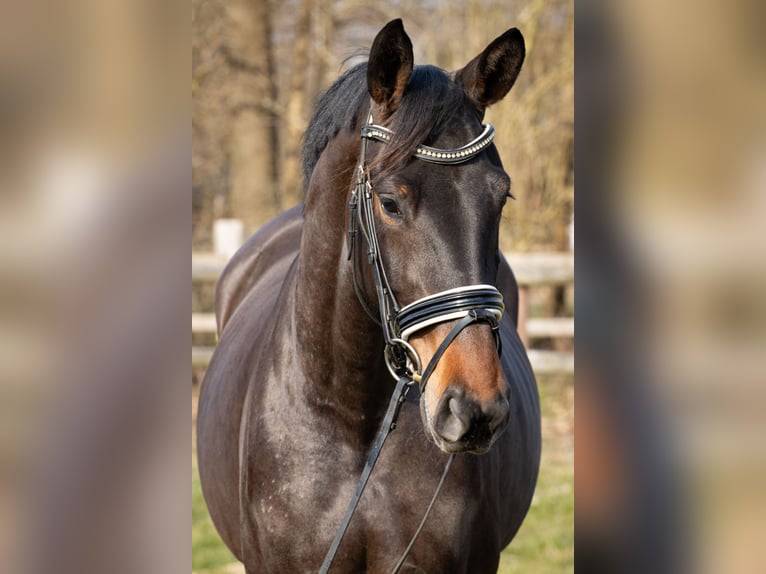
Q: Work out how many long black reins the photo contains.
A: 2